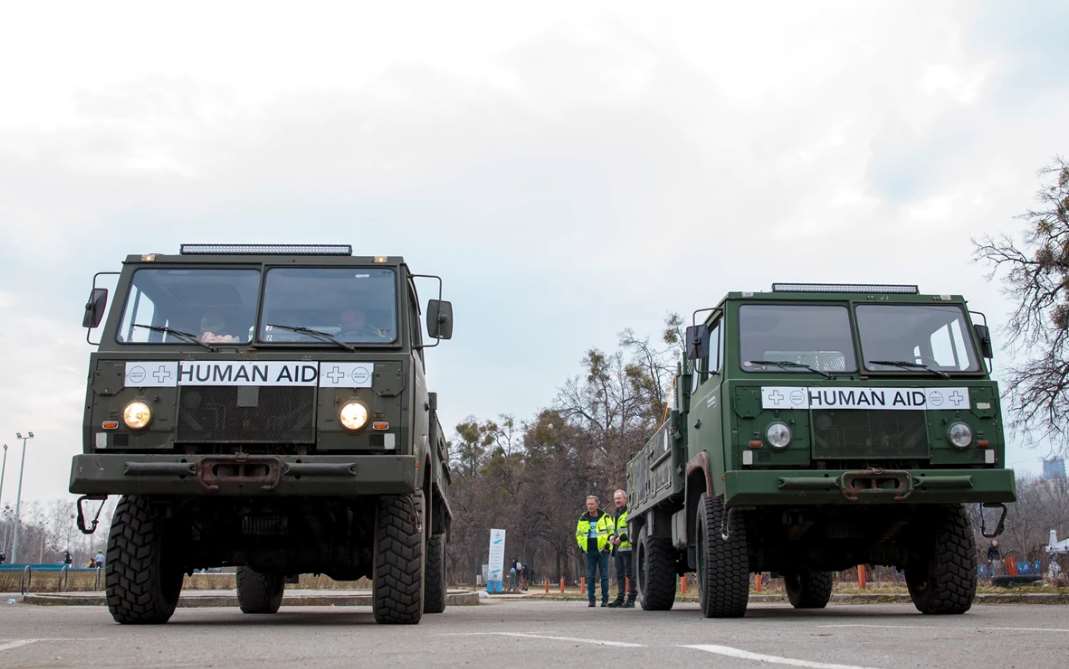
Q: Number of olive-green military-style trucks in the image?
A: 2